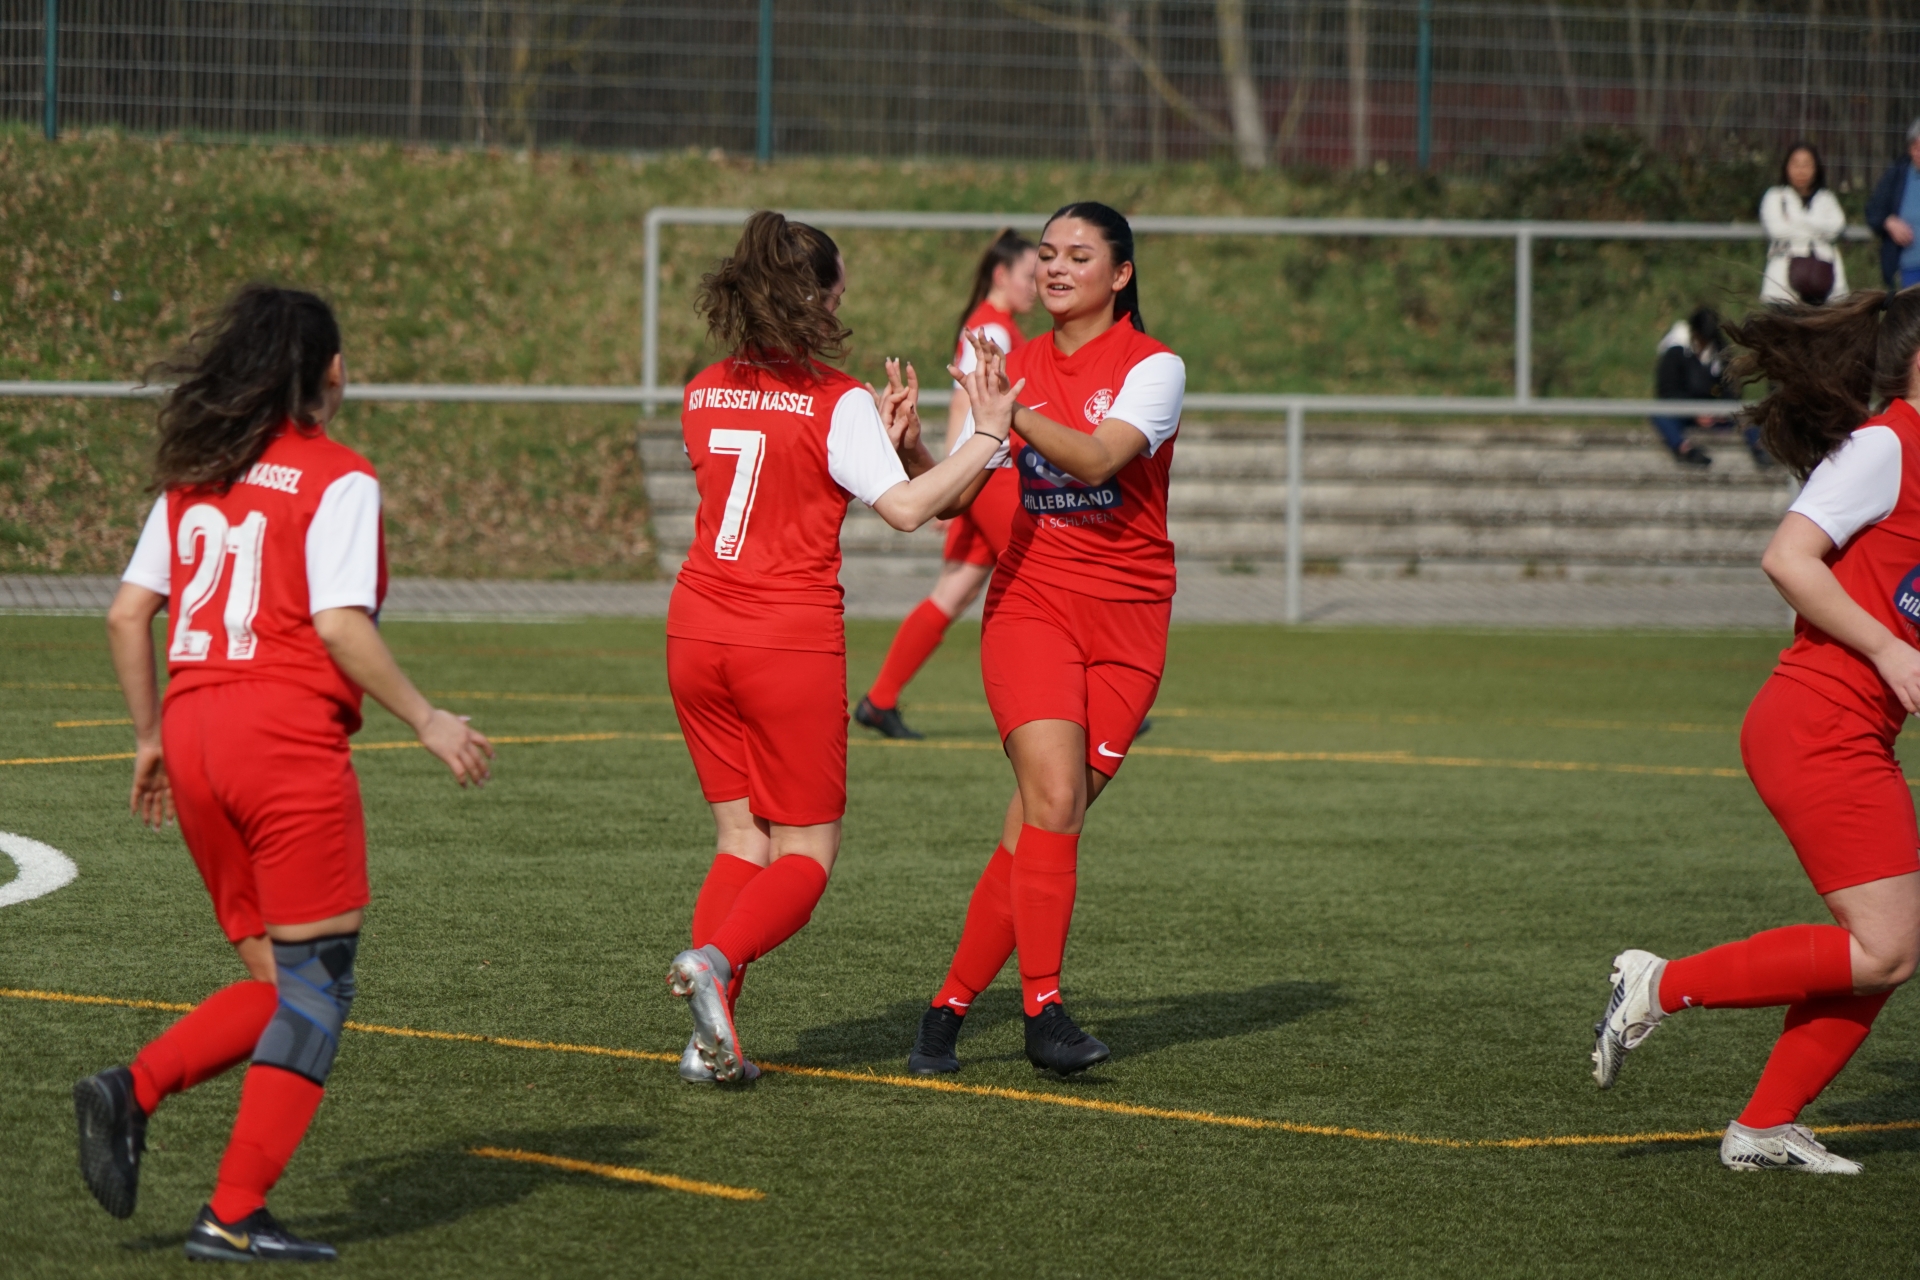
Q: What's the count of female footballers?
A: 5